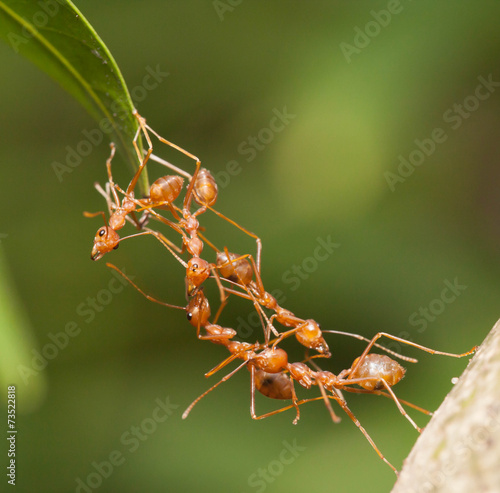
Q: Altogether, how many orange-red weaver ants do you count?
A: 5